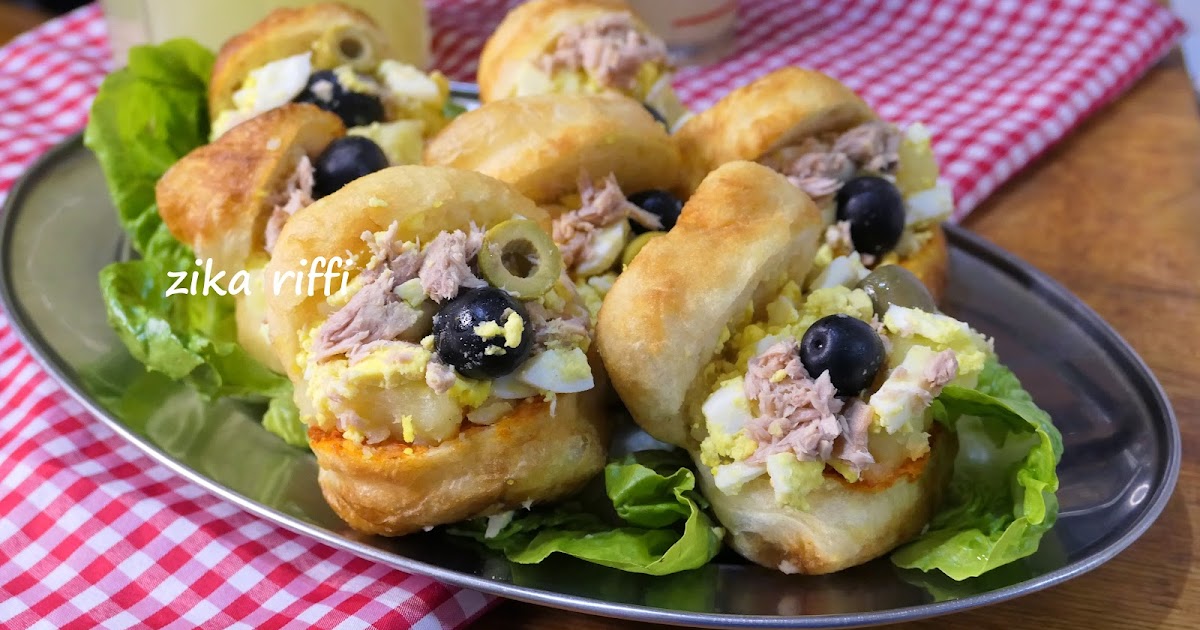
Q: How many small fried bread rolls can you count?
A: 7